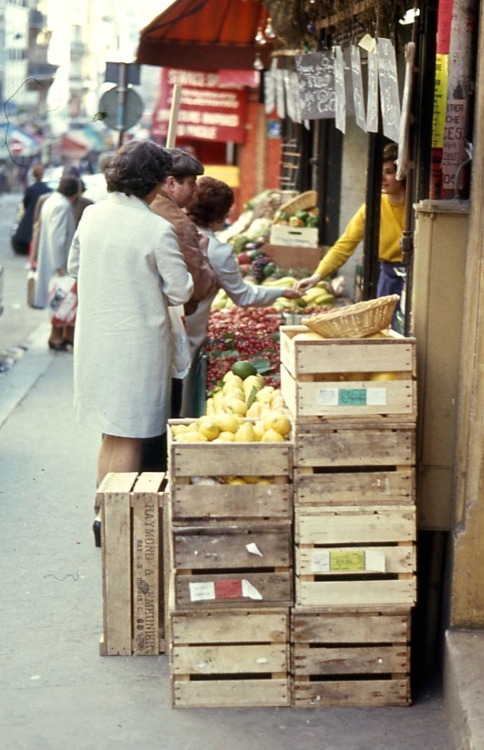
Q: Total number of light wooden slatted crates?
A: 8